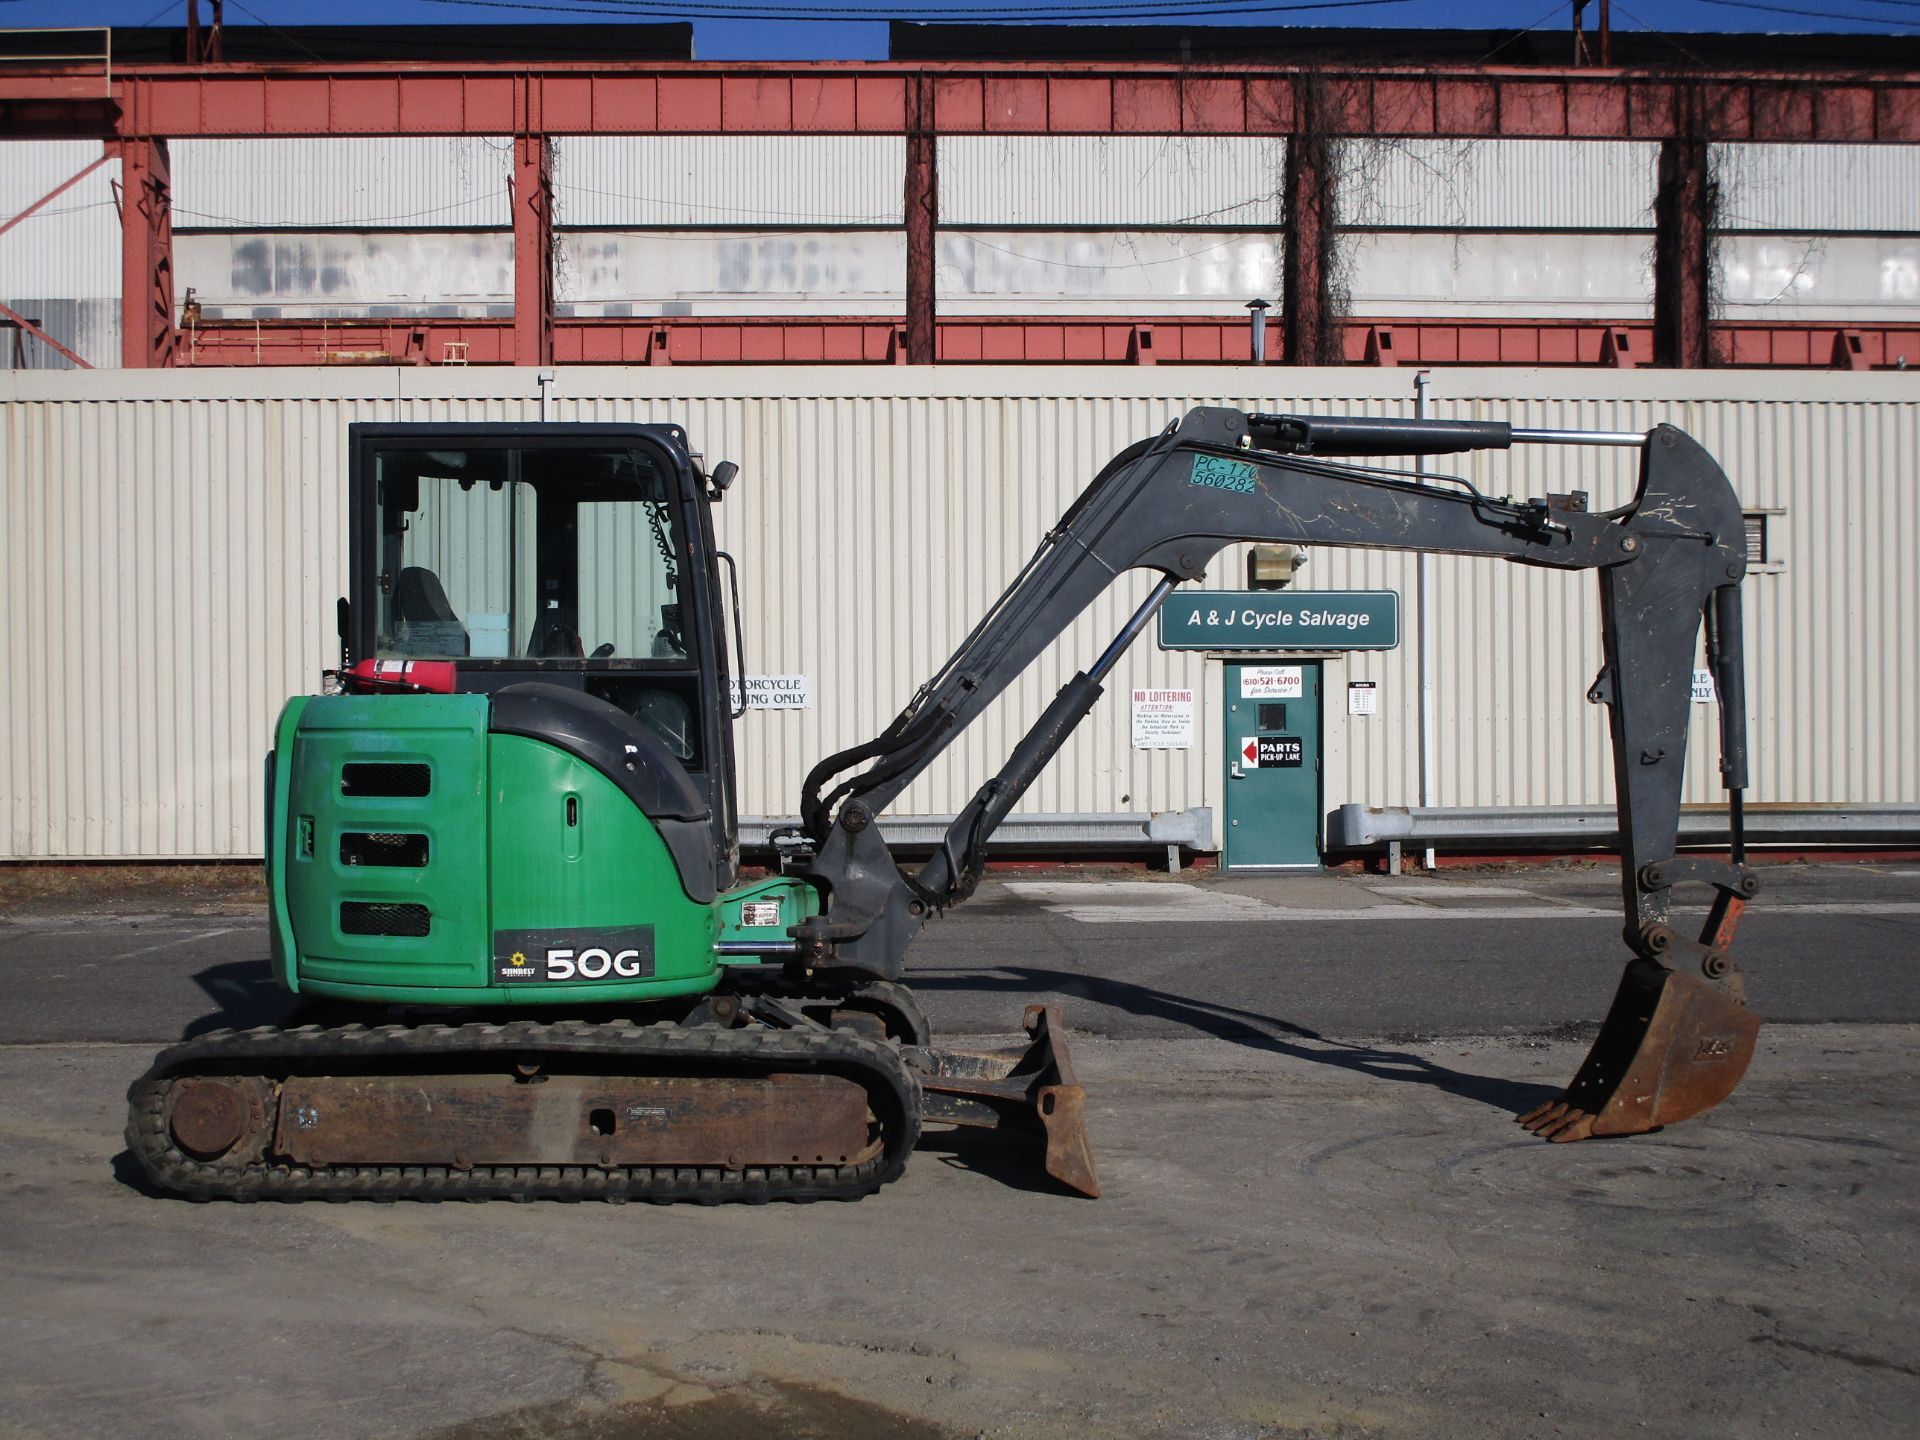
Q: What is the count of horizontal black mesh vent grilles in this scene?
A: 3